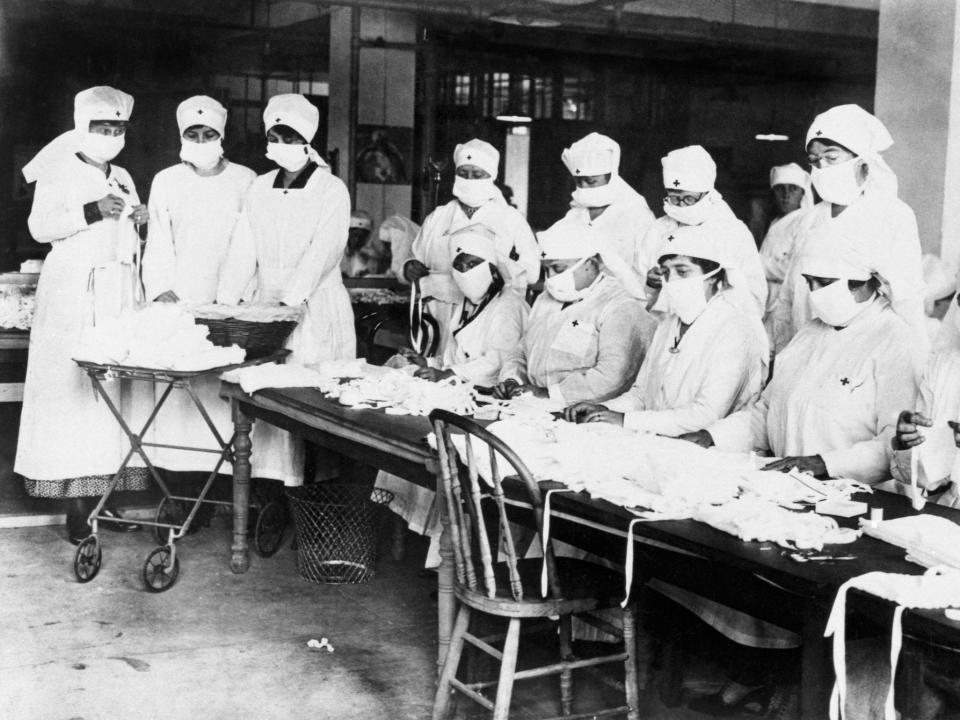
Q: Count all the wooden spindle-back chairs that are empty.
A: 1